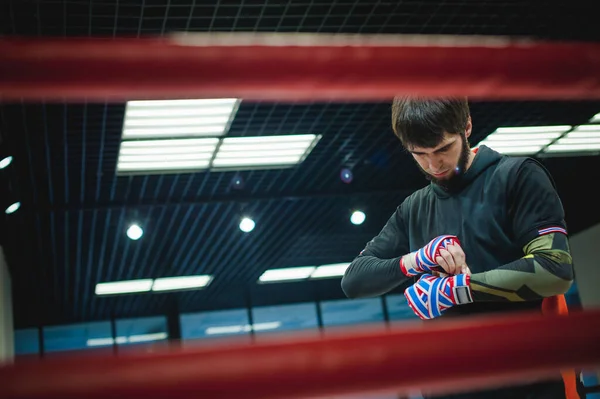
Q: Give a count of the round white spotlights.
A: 5